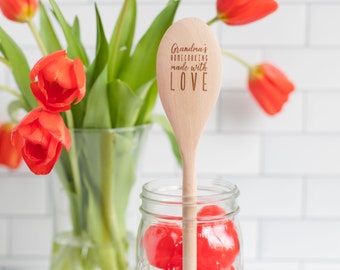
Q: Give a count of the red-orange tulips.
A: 6